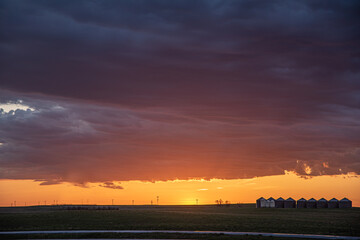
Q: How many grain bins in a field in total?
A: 9